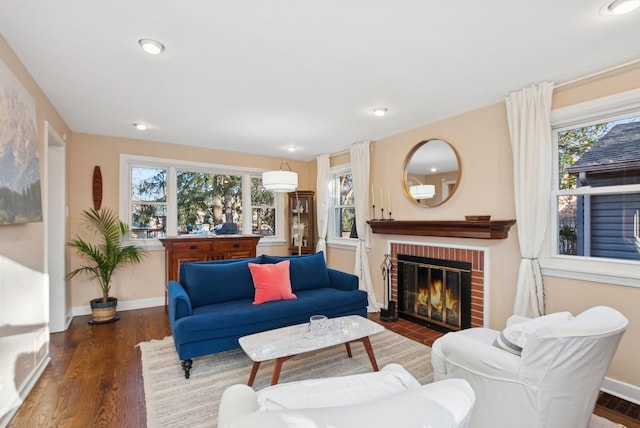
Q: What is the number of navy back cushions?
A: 2